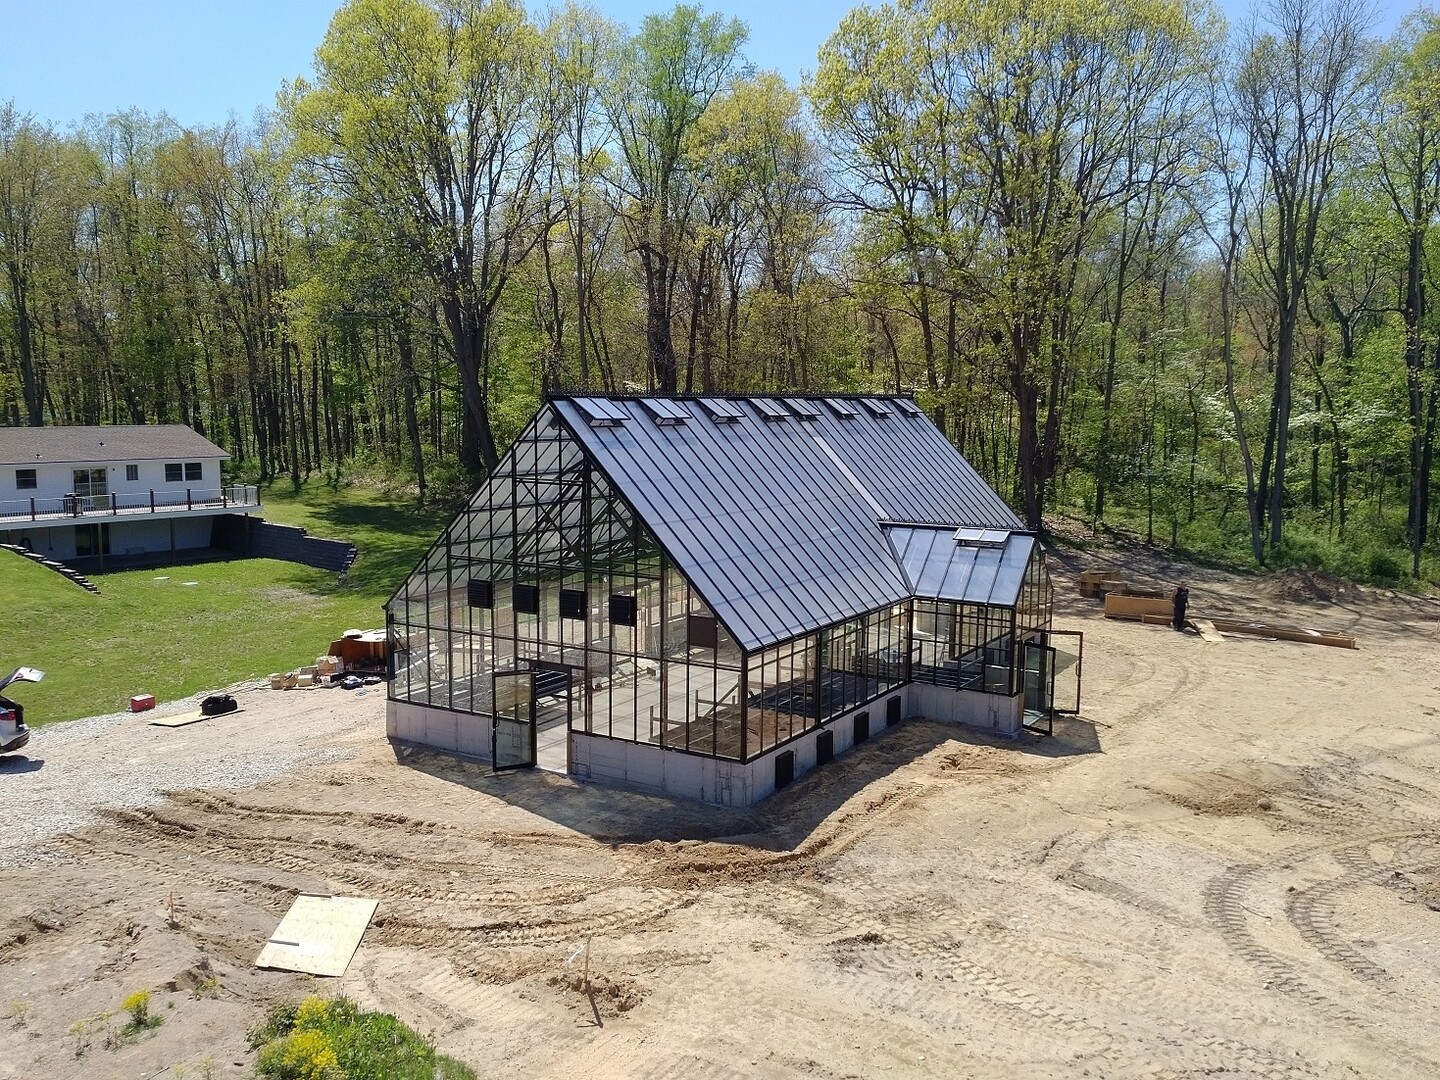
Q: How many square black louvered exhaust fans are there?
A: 4